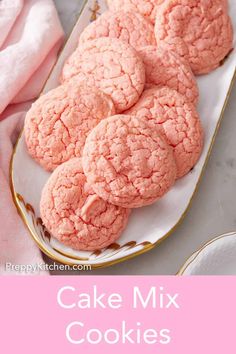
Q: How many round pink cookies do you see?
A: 9